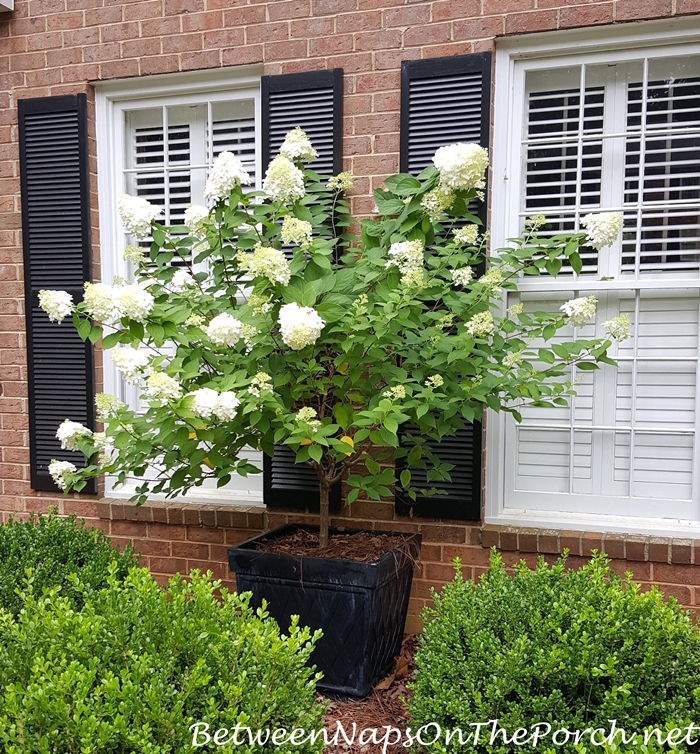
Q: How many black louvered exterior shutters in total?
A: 3